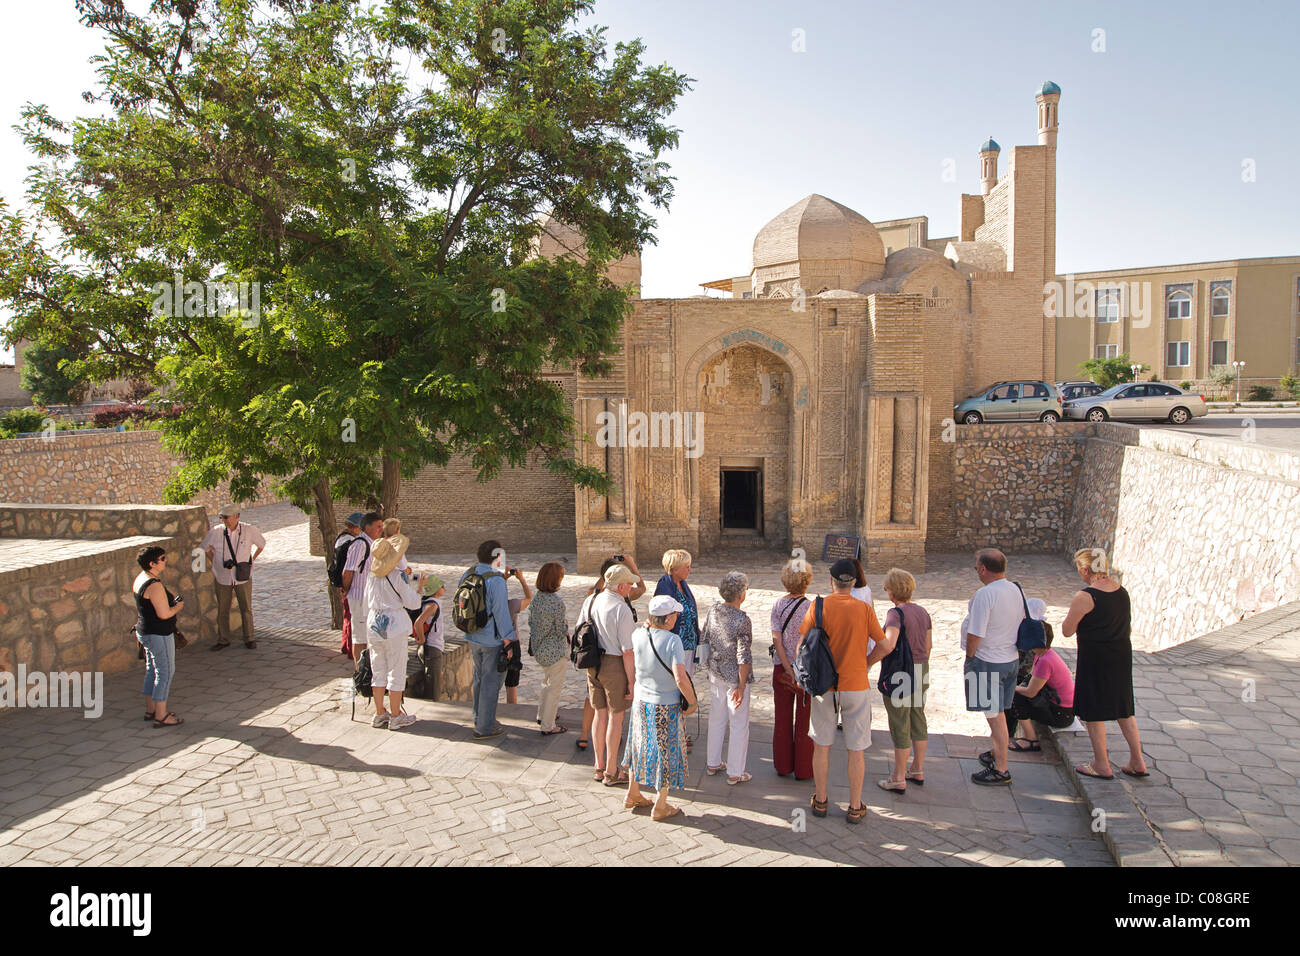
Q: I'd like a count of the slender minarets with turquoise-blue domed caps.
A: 2